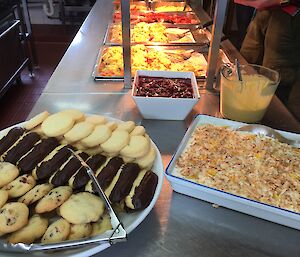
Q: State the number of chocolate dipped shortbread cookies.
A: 9